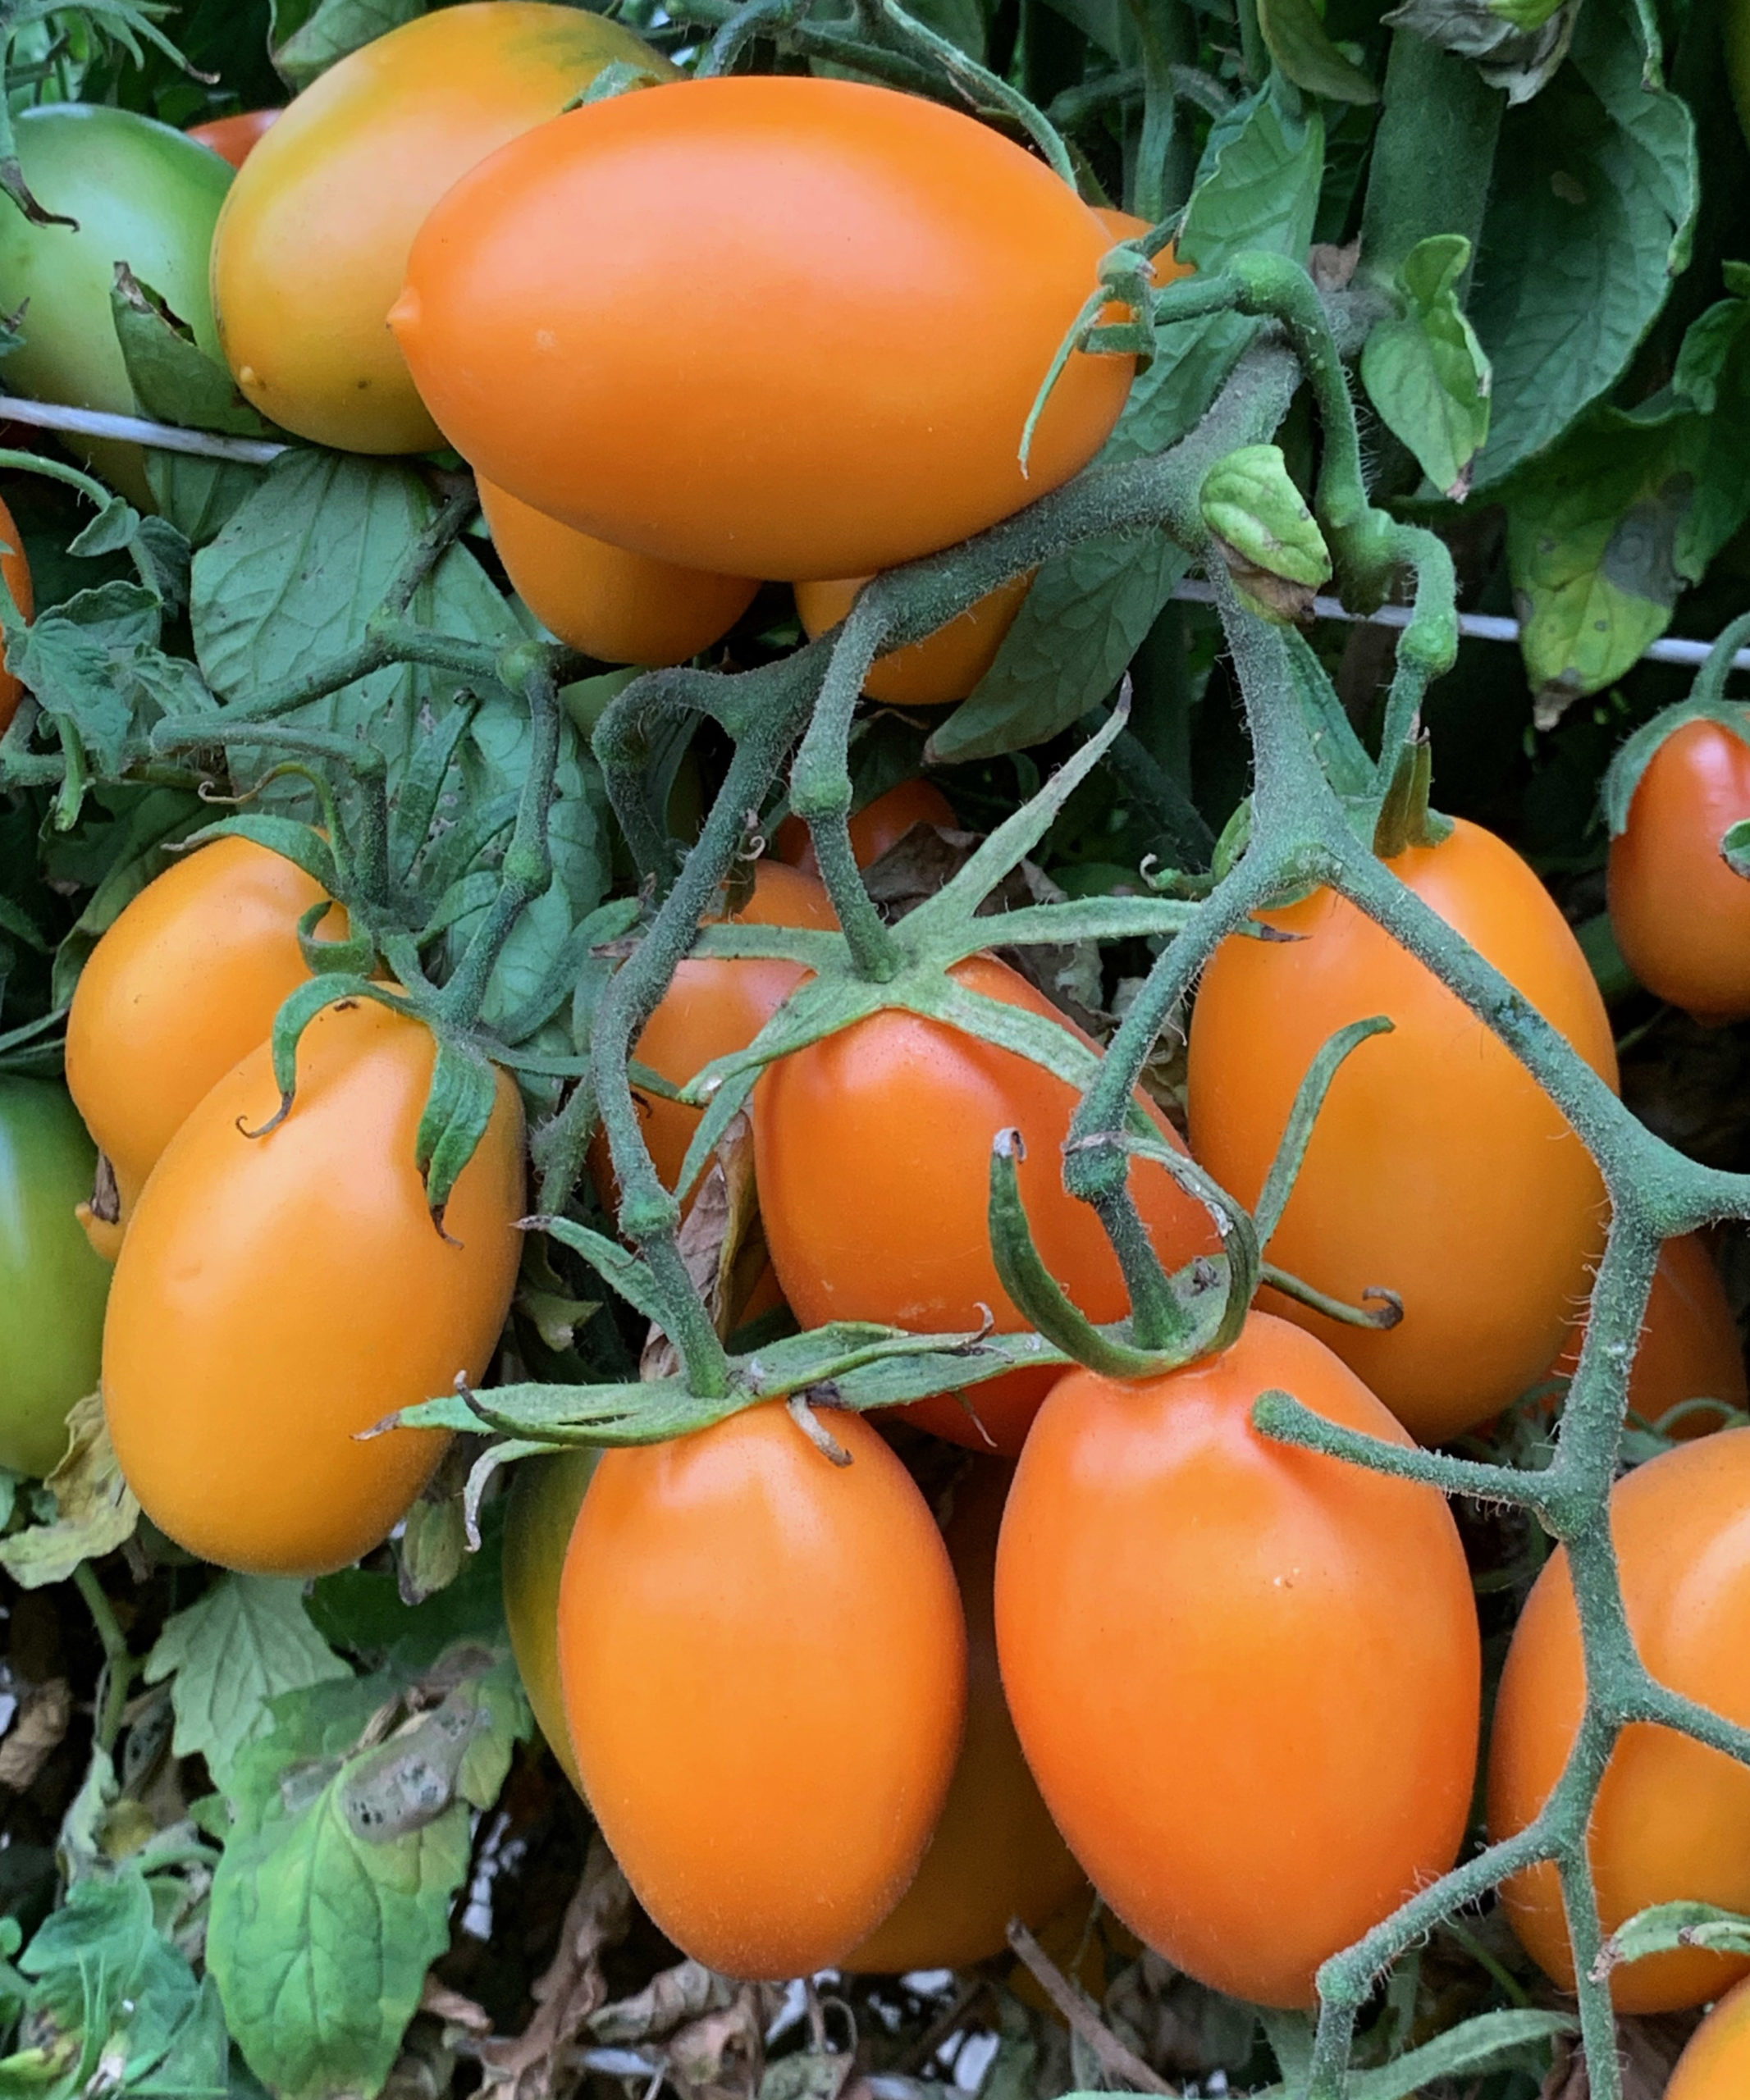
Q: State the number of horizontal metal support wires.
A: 1